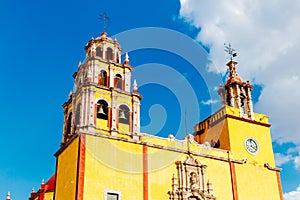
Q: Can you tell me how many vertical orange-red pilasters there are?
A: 4